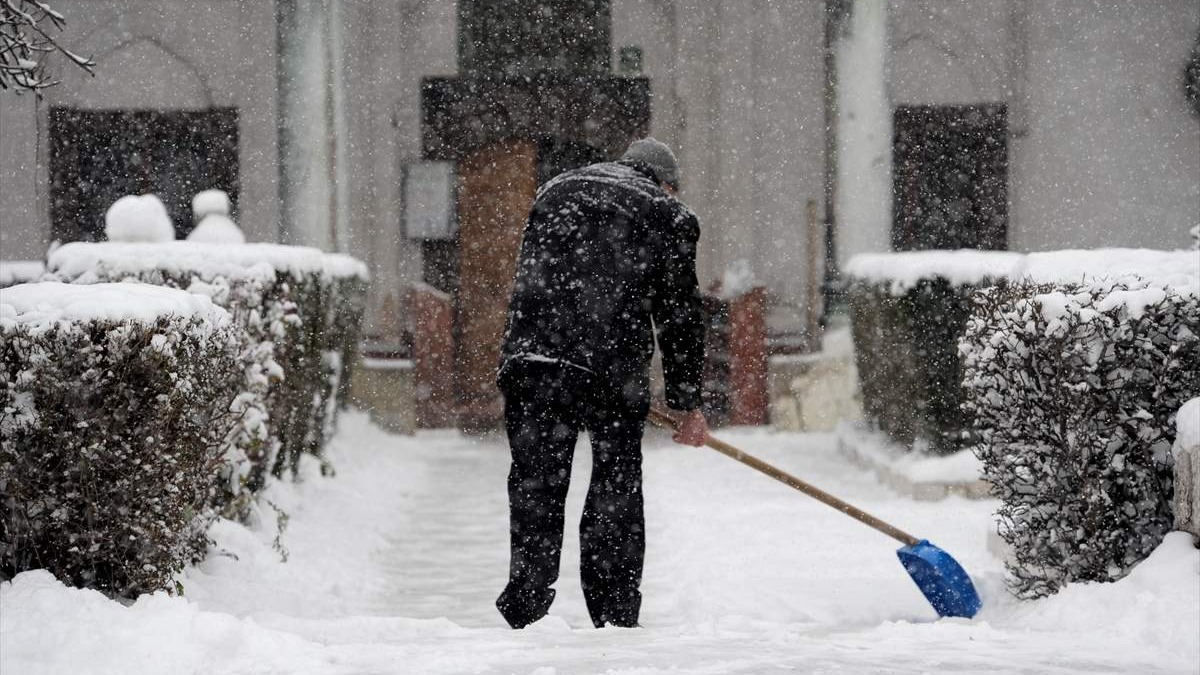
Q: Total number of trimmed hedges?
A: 4